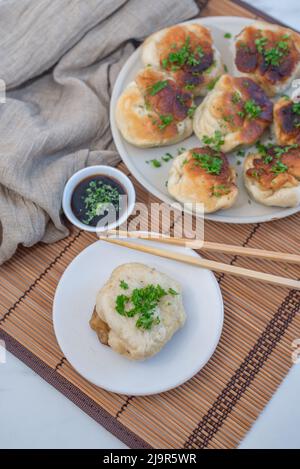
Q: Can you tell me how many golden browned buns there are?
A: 7